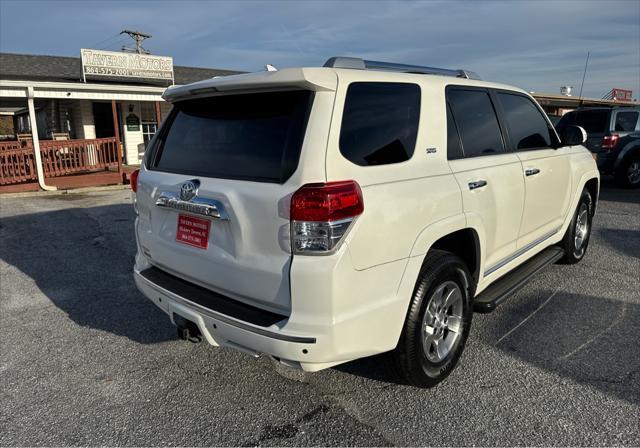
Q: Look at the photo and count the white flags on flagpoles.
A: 0